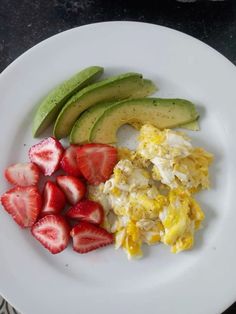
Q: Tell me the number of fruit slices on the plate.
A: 14